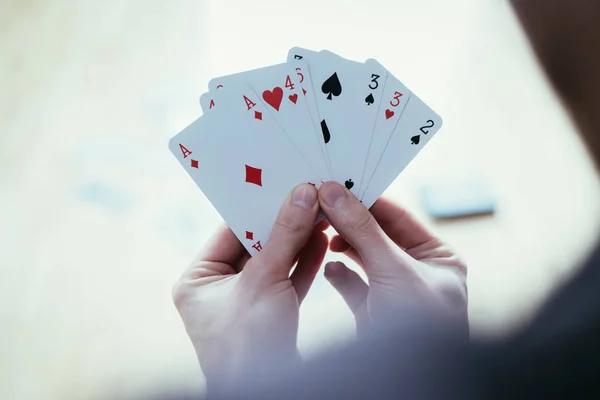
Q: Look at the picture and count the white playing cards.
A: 6